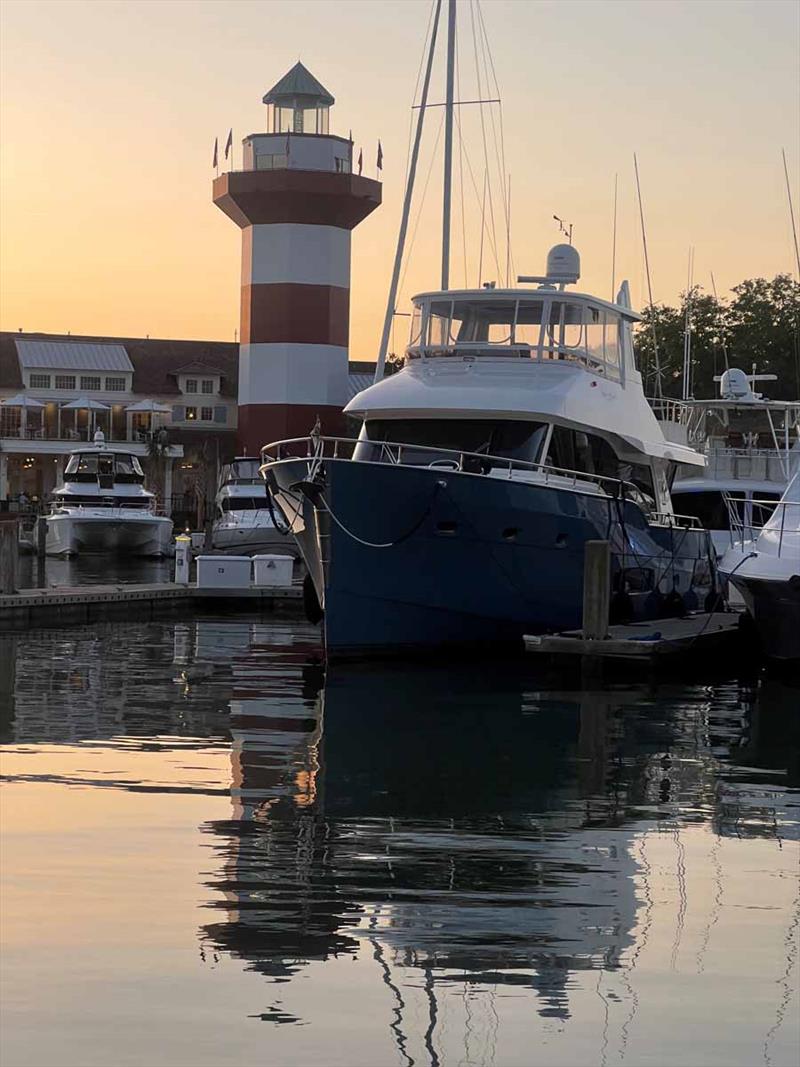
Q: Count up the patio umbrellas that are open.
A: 3